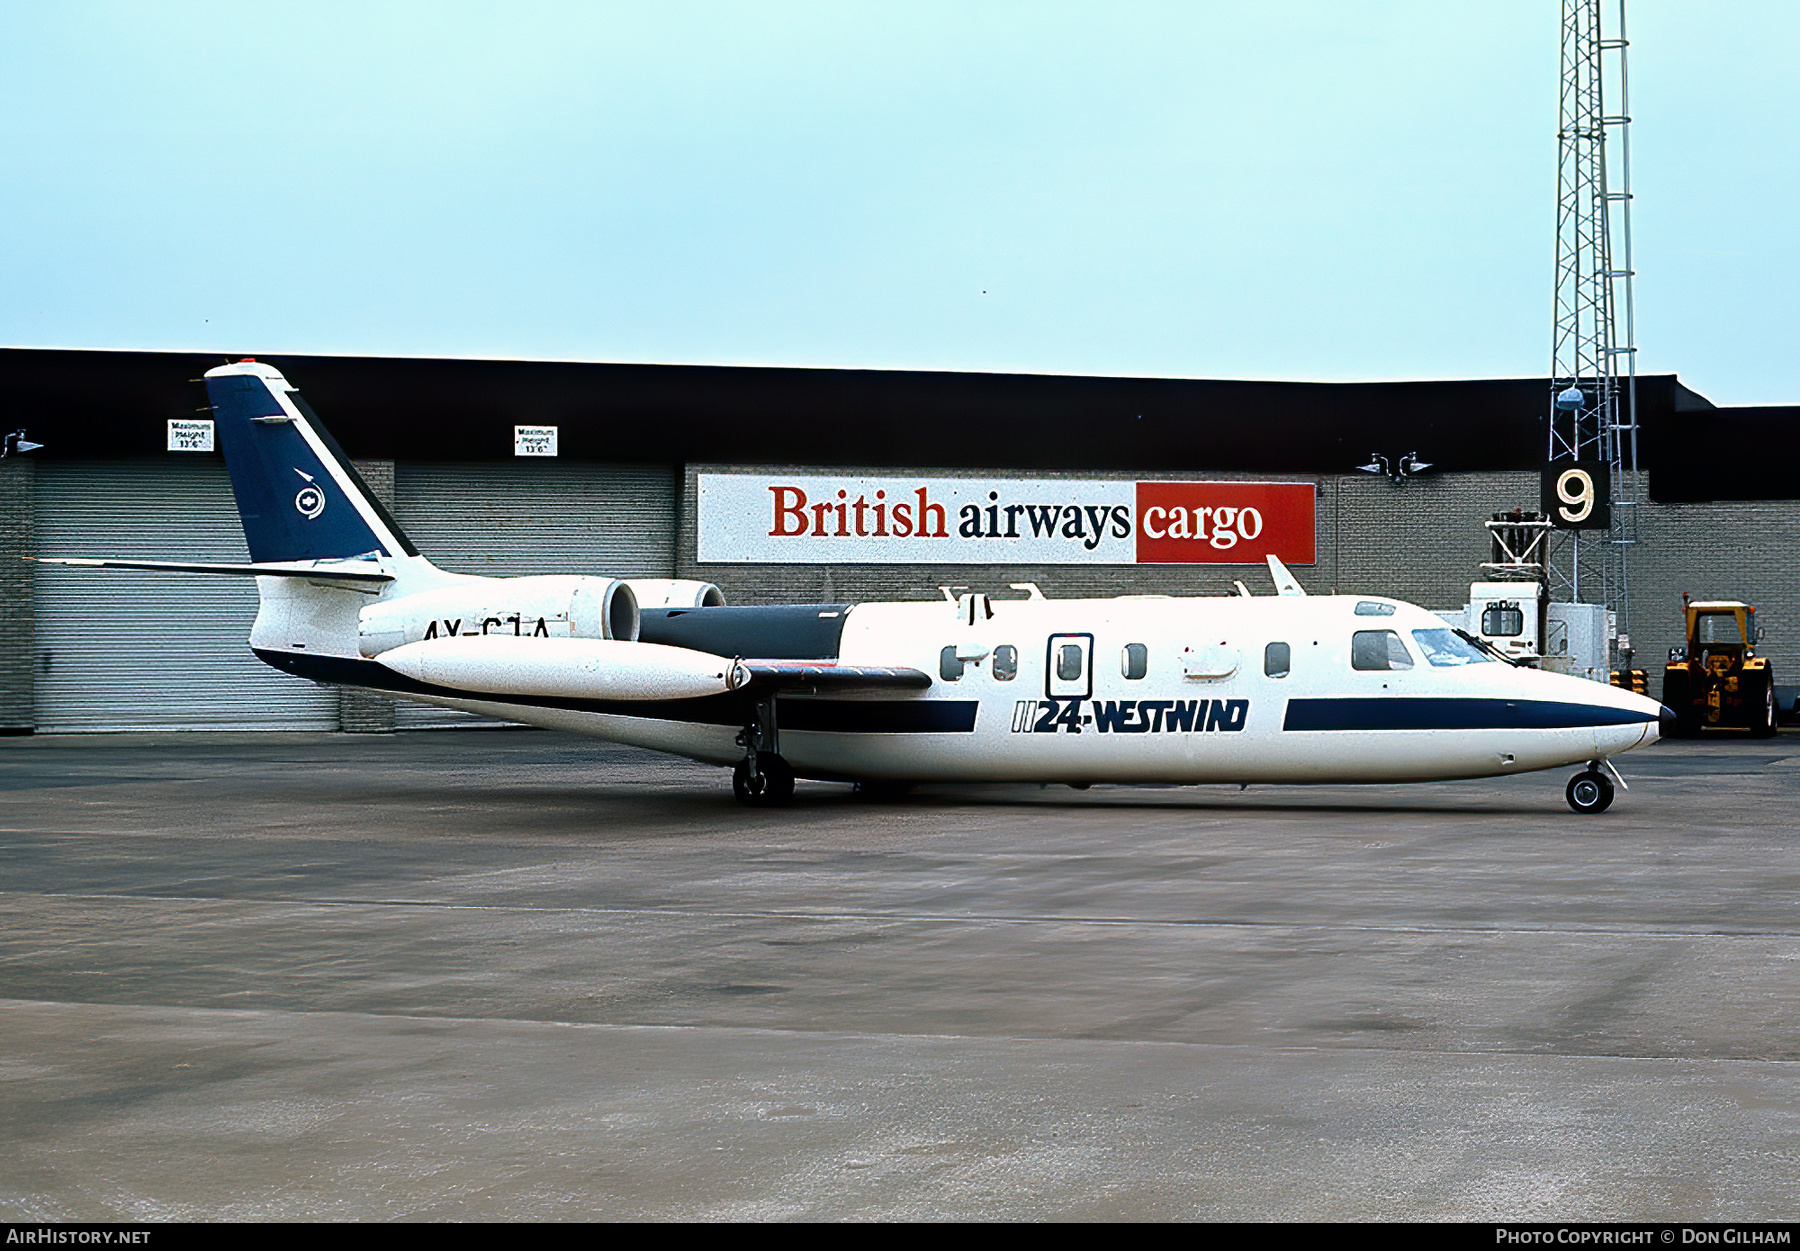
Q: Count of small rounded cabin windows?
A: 5